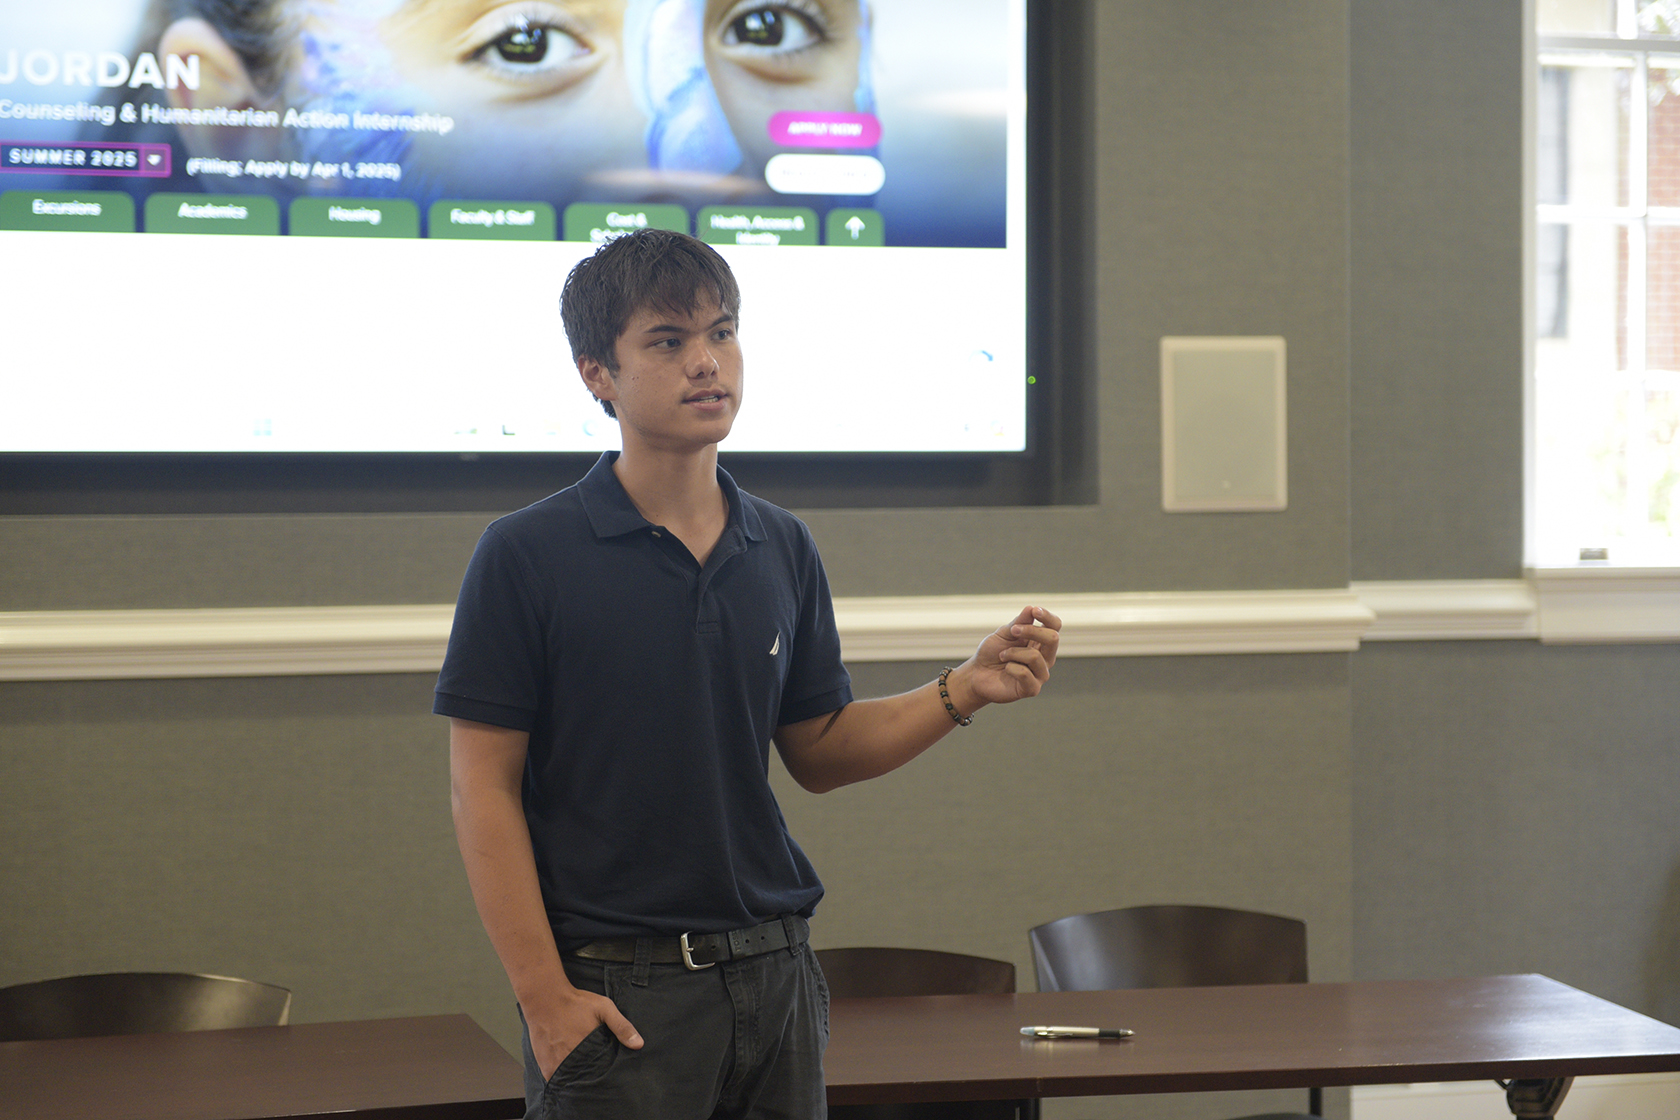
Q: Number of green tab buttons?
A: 7